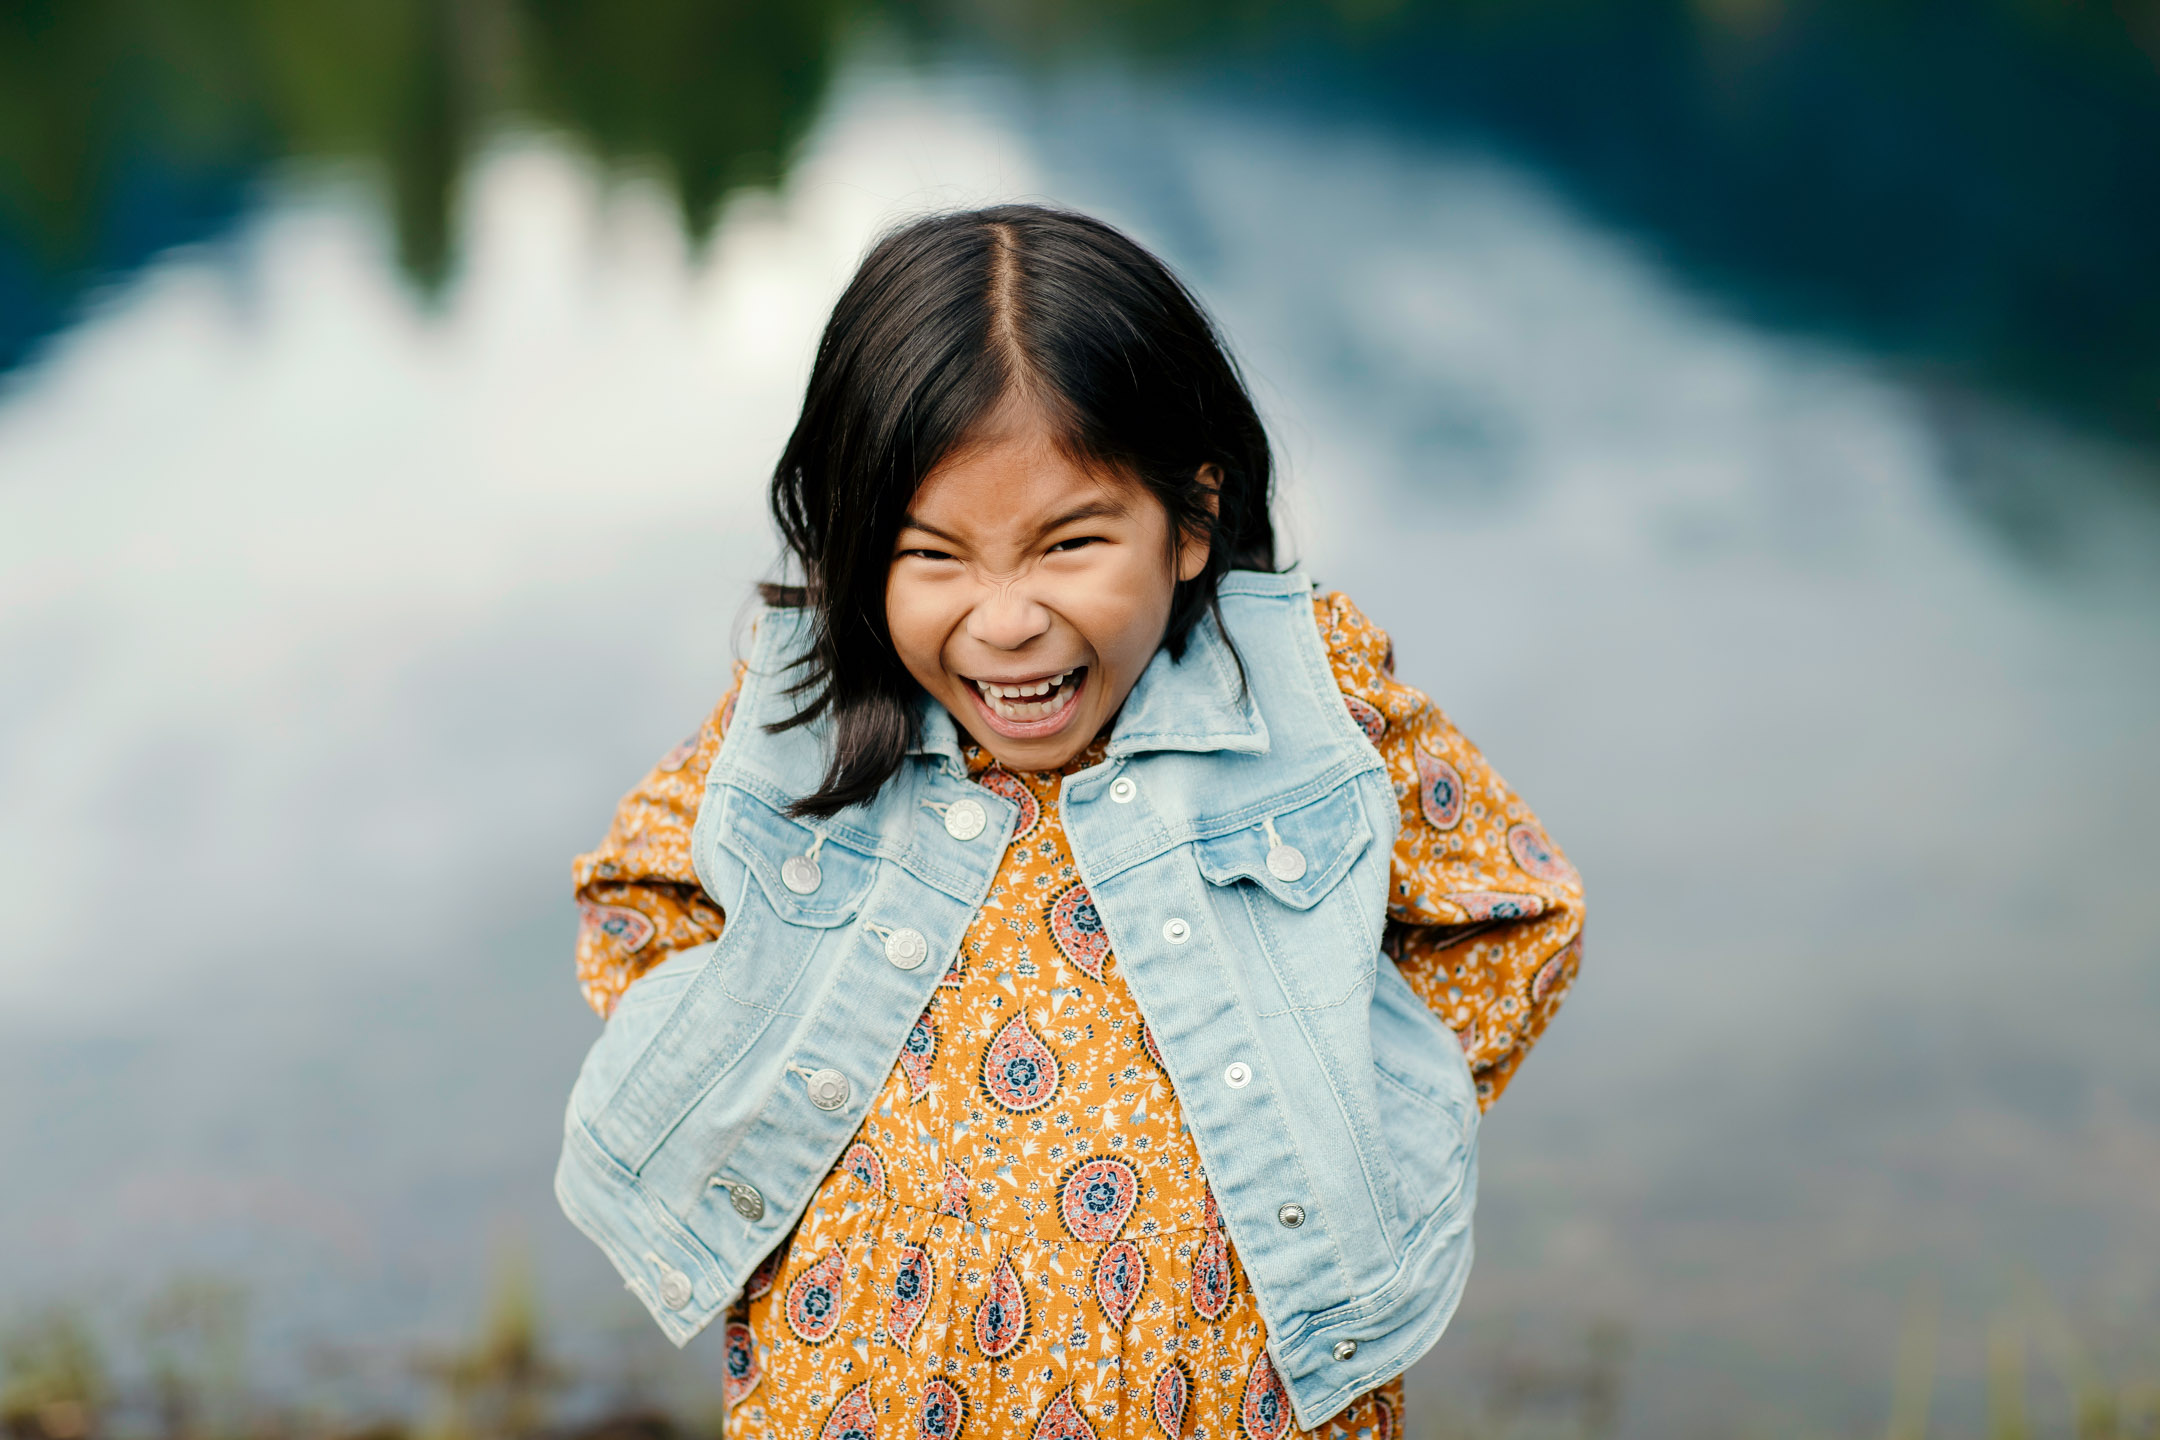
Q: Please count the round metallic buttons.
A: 12